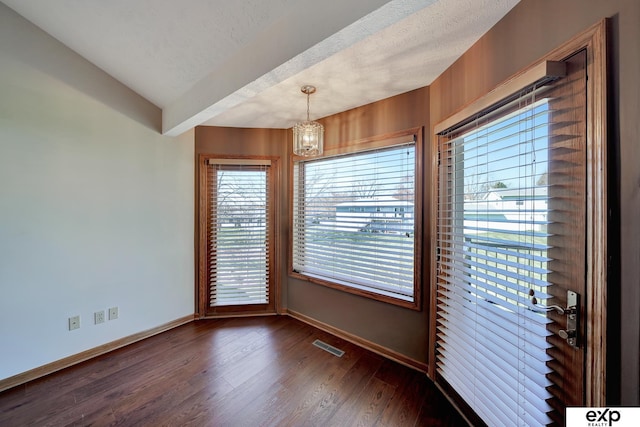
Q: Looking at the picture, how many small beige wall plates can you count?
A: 3